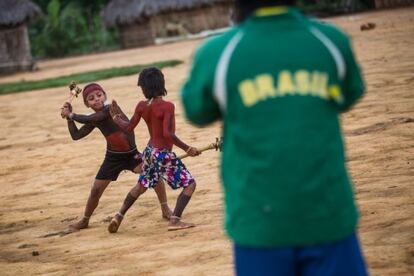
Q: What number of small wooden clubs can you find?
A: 2